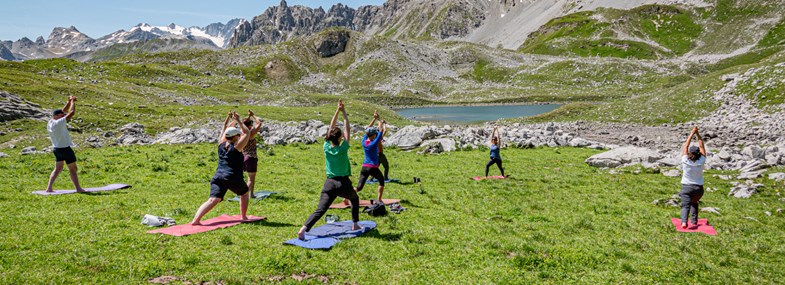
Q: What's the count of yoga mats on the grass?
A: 8